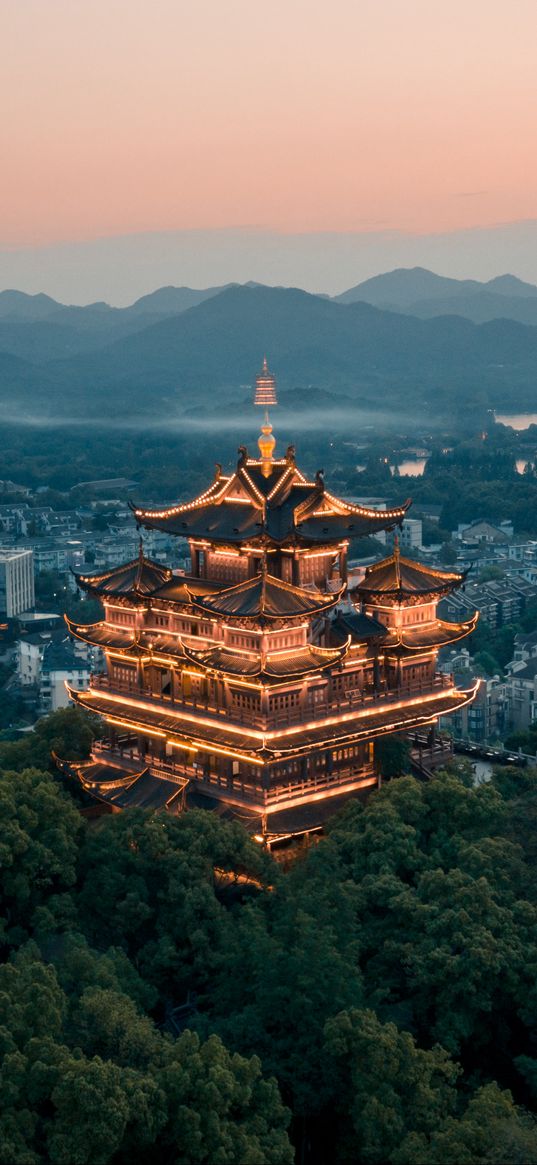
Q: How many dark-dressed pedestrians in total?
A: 0